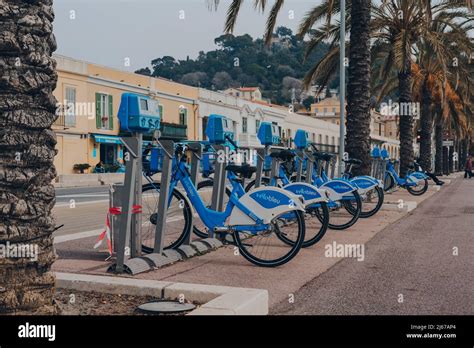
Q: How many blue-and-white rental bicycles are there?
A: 5